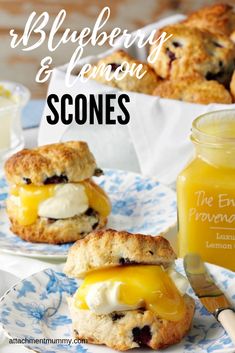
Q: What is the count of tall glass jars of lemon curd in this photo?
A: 1